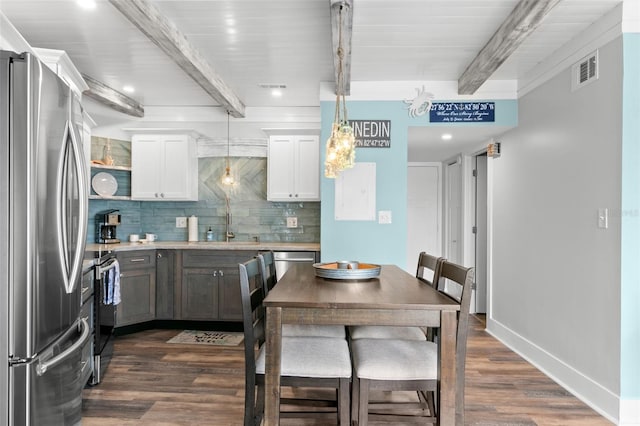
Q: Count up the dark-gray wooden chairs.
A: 4